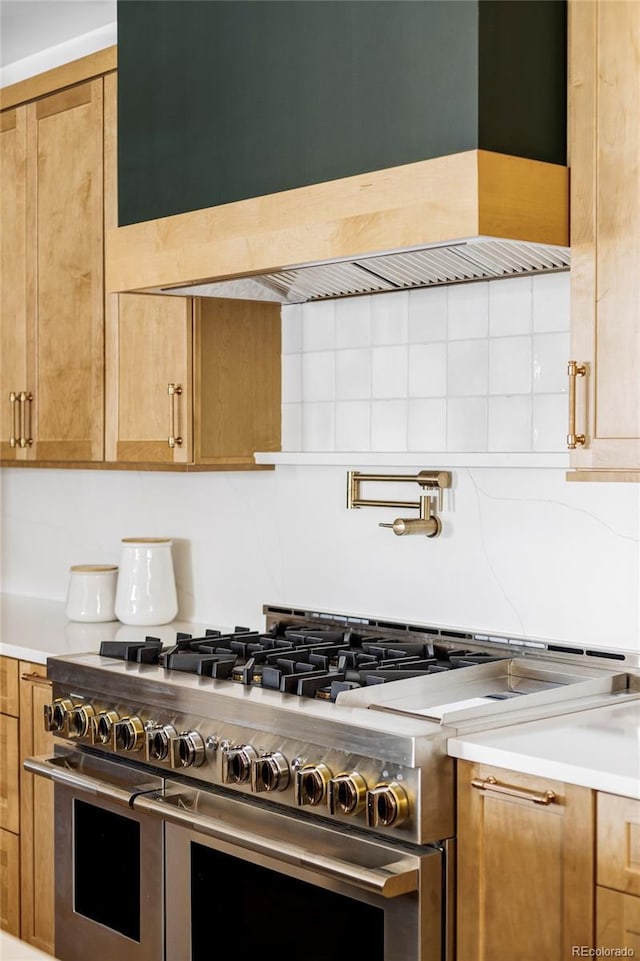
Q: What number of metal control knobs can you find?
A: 11